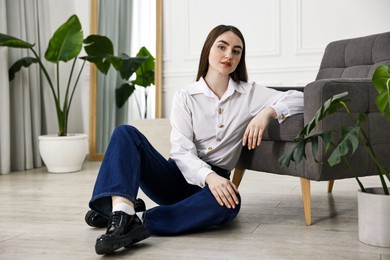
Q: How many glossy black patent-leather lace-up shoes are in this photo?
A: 2